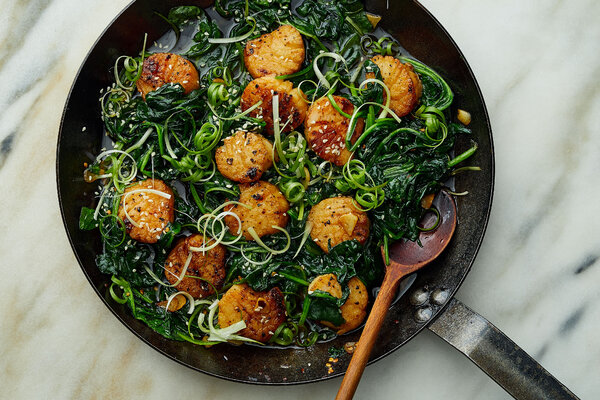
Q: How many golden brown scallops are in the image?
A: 12